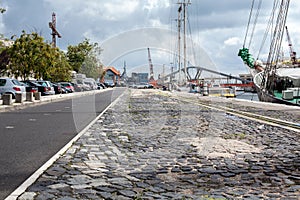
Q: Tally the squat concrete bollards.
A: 4